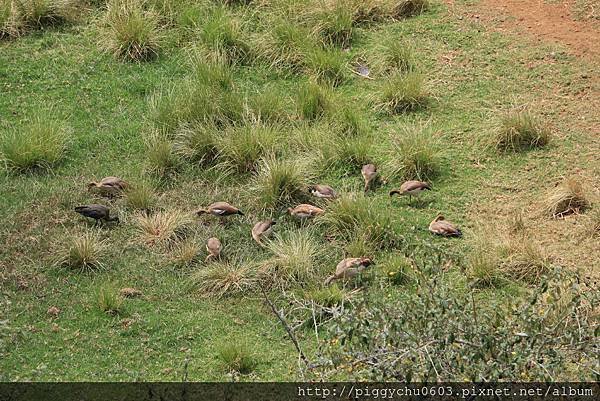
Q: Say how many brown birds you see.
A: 10